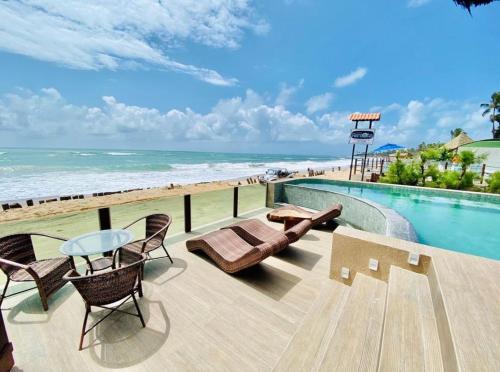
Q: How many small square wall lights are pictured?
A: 3